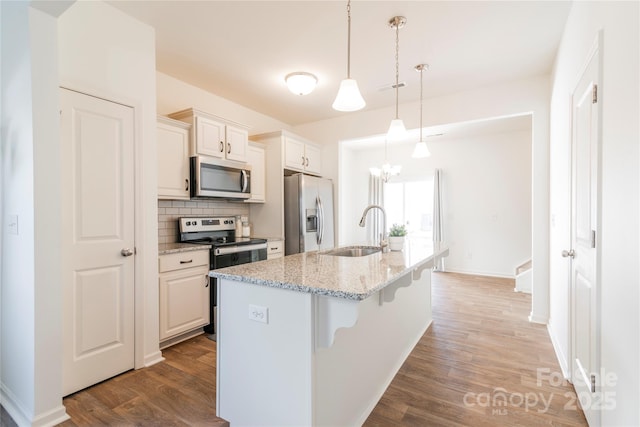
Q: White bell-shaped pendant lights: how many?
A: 3